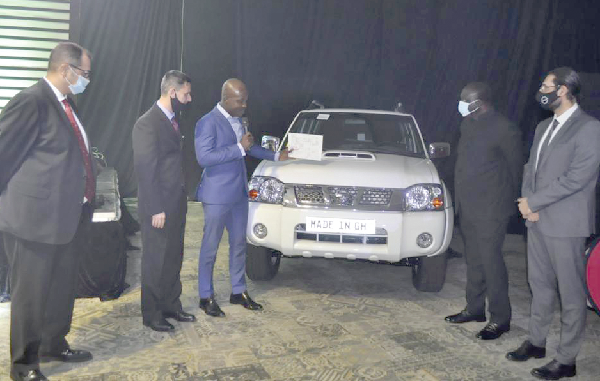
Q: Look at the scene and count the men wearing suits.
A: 5